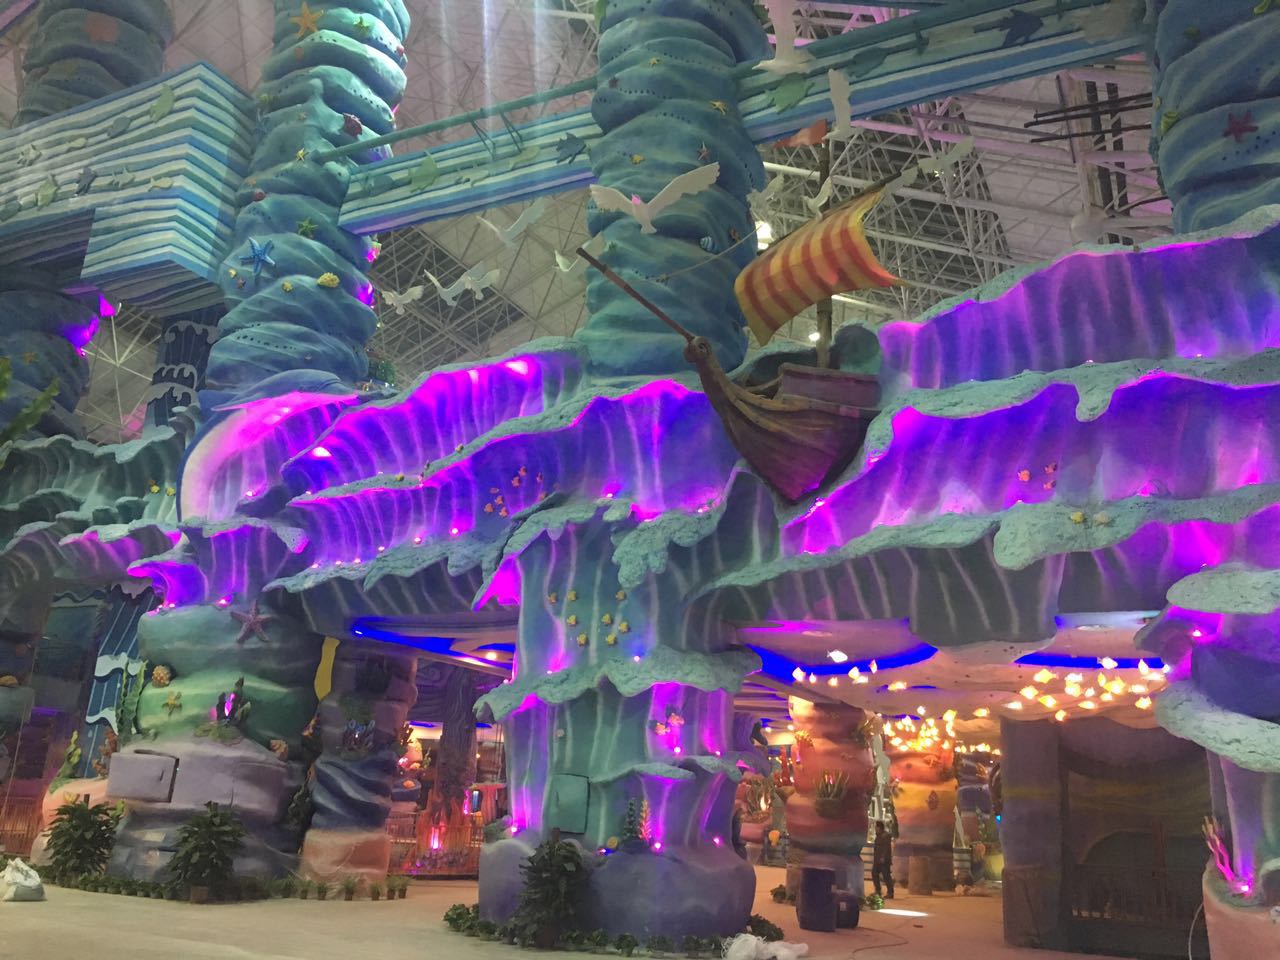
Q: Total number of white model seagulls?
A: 12